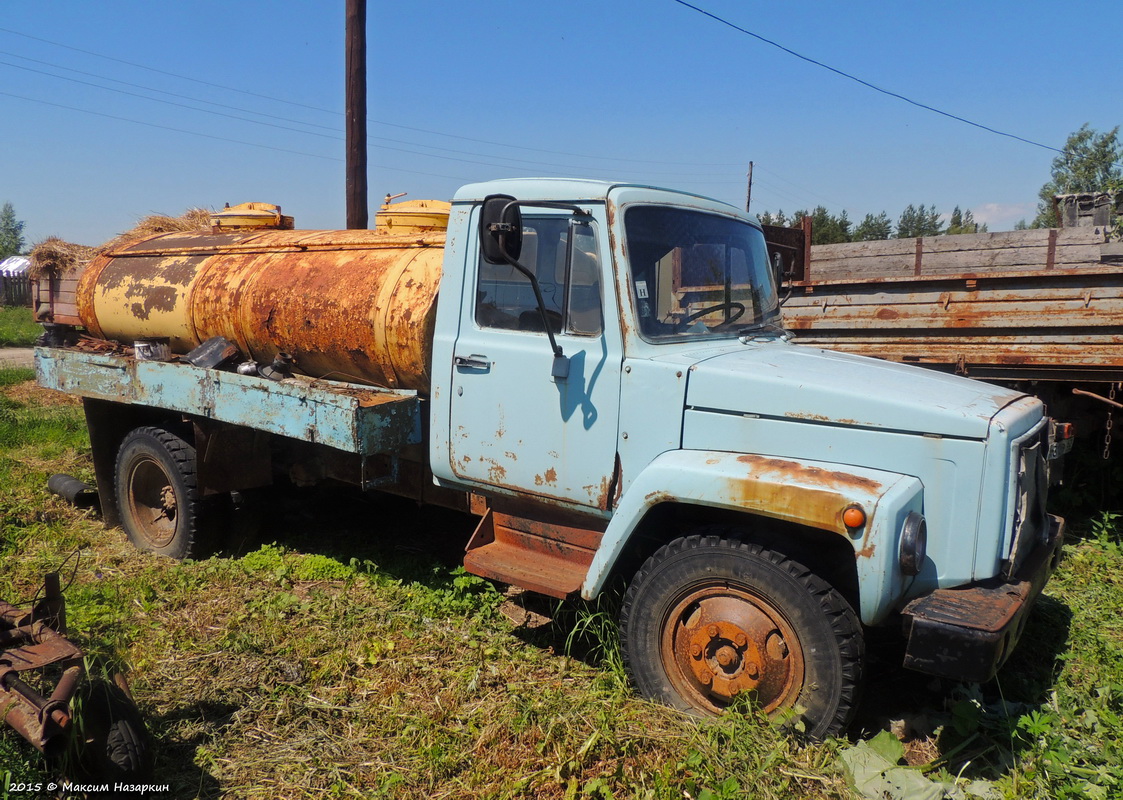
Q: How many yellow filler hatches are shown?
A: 2